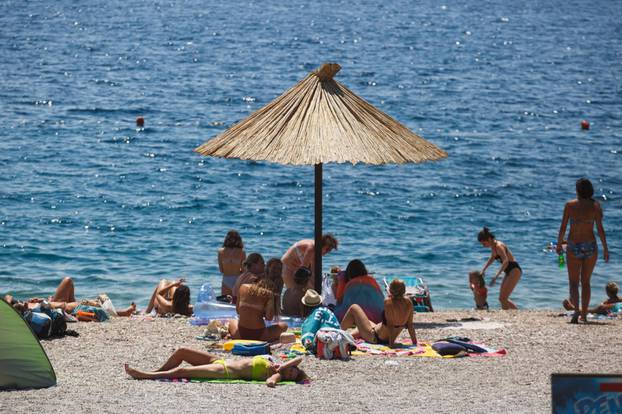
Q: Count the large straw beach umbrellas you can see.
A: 1